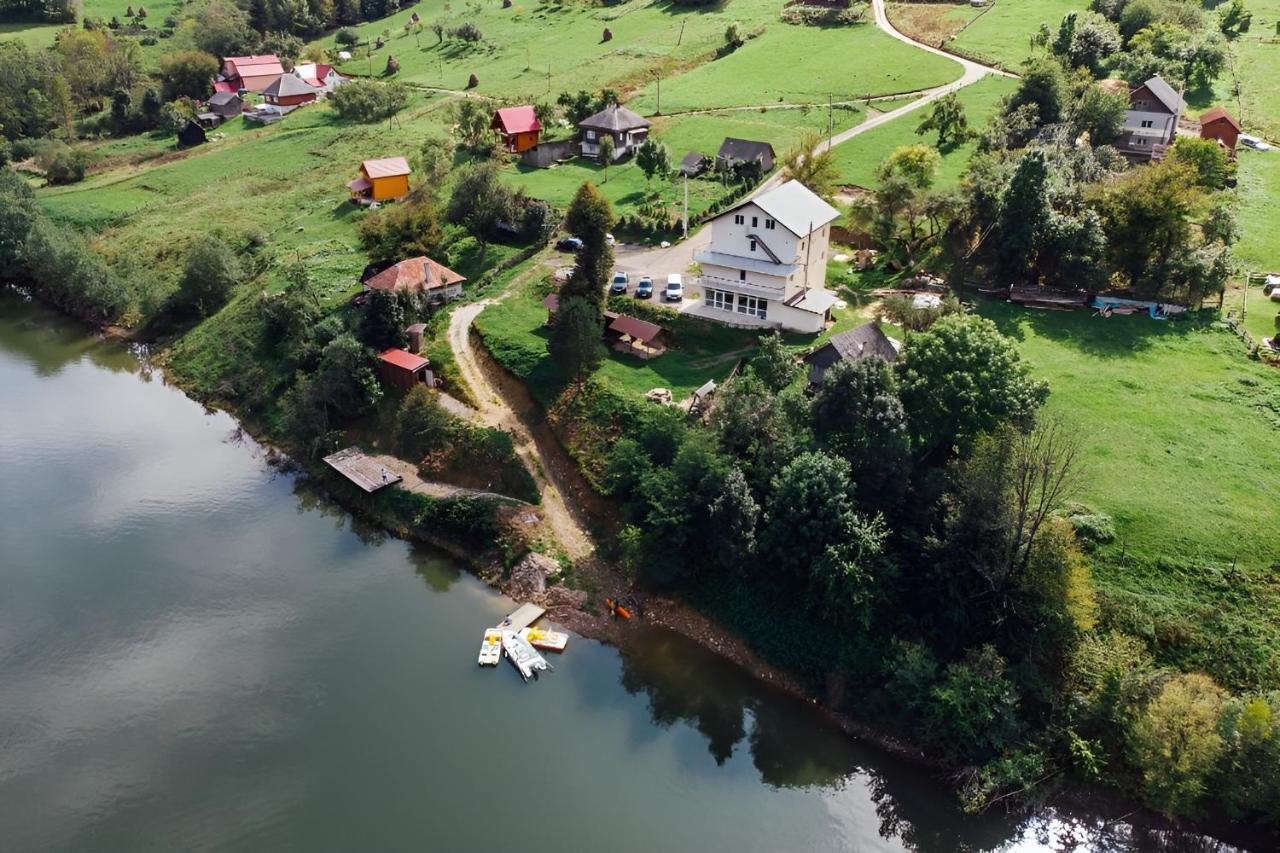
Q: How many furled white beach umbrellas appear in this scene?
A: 0